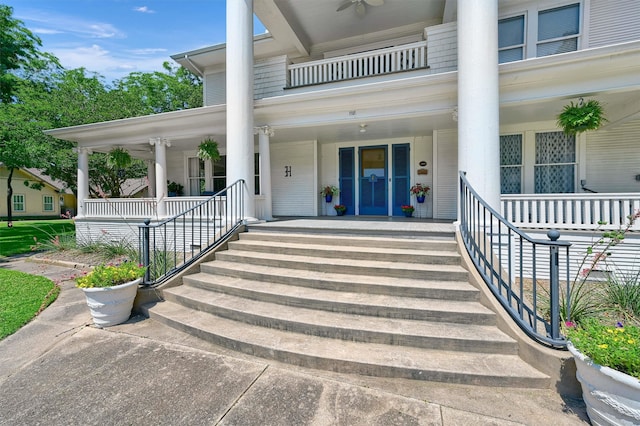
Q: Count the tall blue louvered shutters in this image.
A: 2